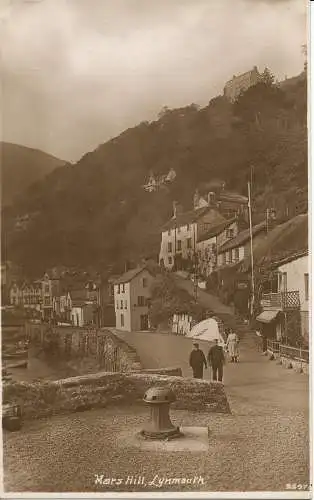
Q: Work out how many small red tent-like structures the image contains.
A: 0